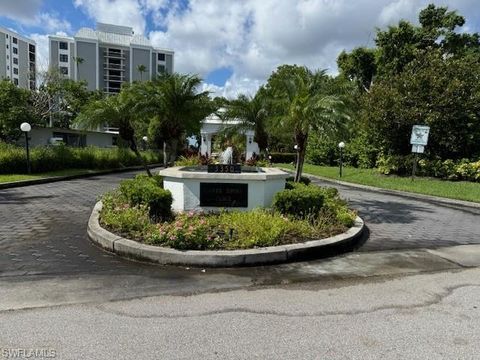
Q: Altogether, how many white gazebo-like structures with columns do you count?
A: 1